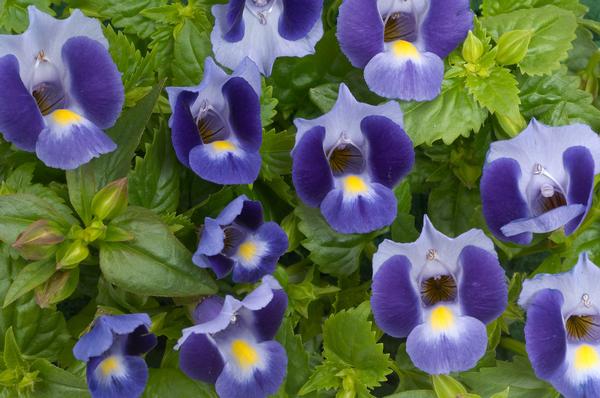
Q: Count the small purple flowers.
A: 11